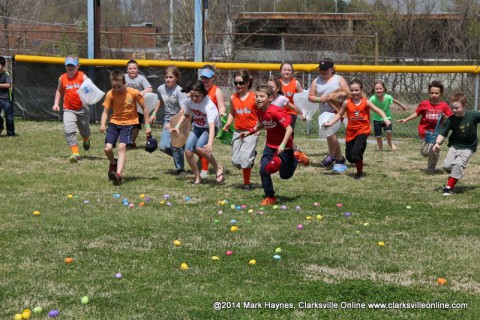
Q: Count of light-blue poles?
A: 2